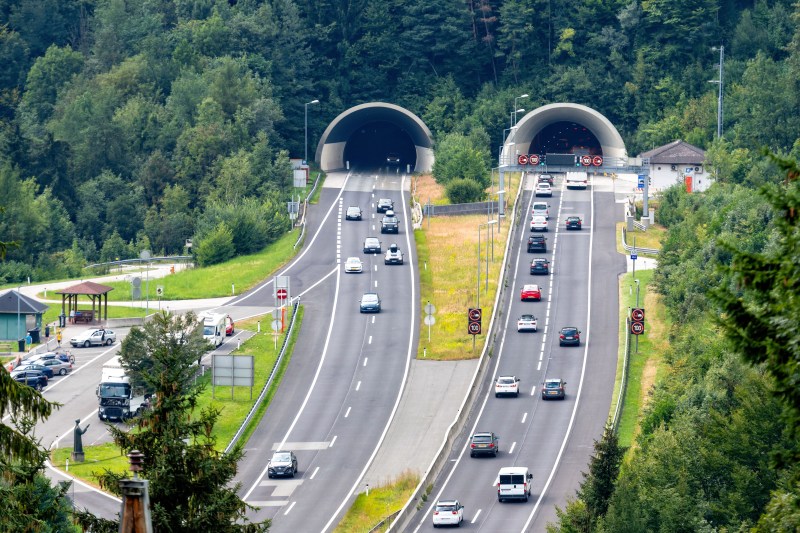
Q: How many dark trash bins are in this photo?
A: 3